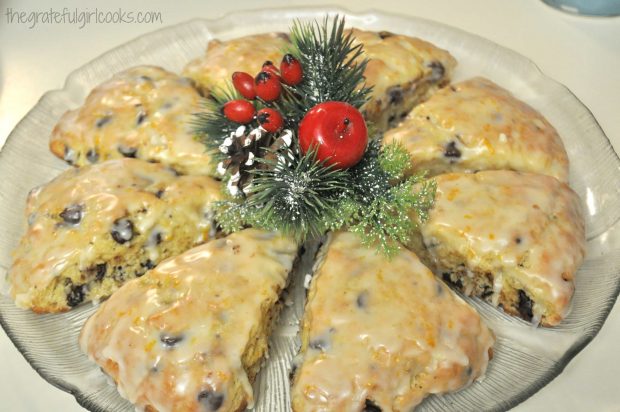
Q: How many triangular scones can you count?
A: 8